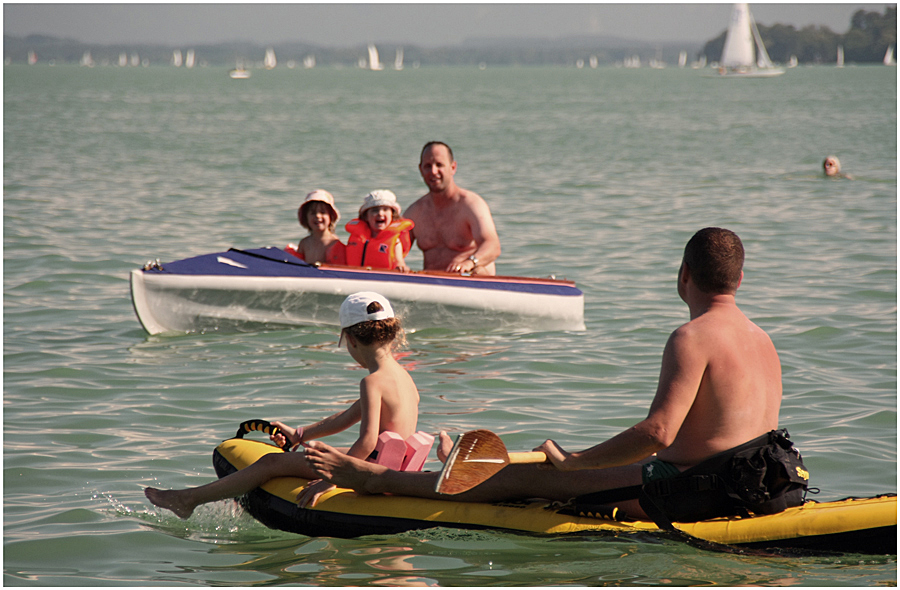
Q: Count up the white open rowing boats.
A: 1